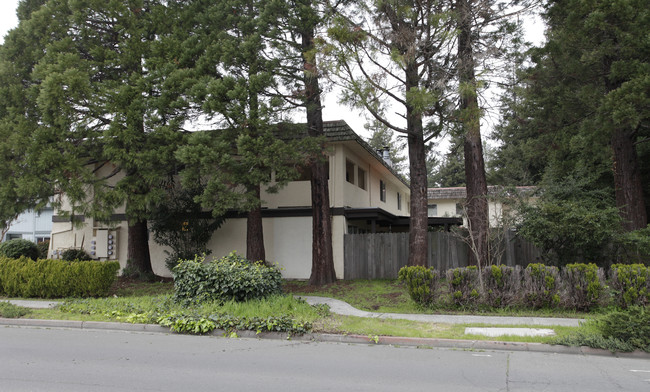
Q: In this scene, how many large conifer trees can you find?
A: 6